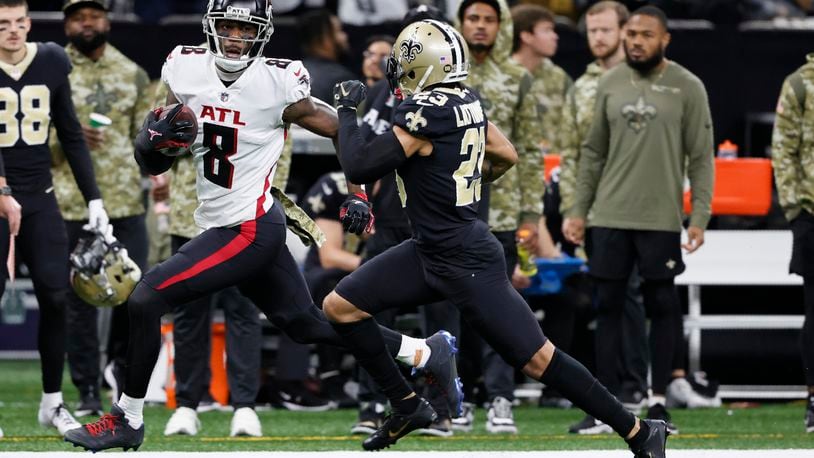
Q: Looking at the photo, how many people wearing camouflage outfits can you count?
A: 6